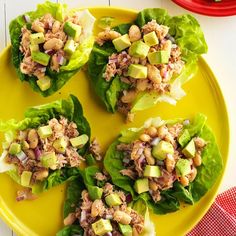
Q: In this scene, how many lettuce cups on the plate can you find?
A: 5